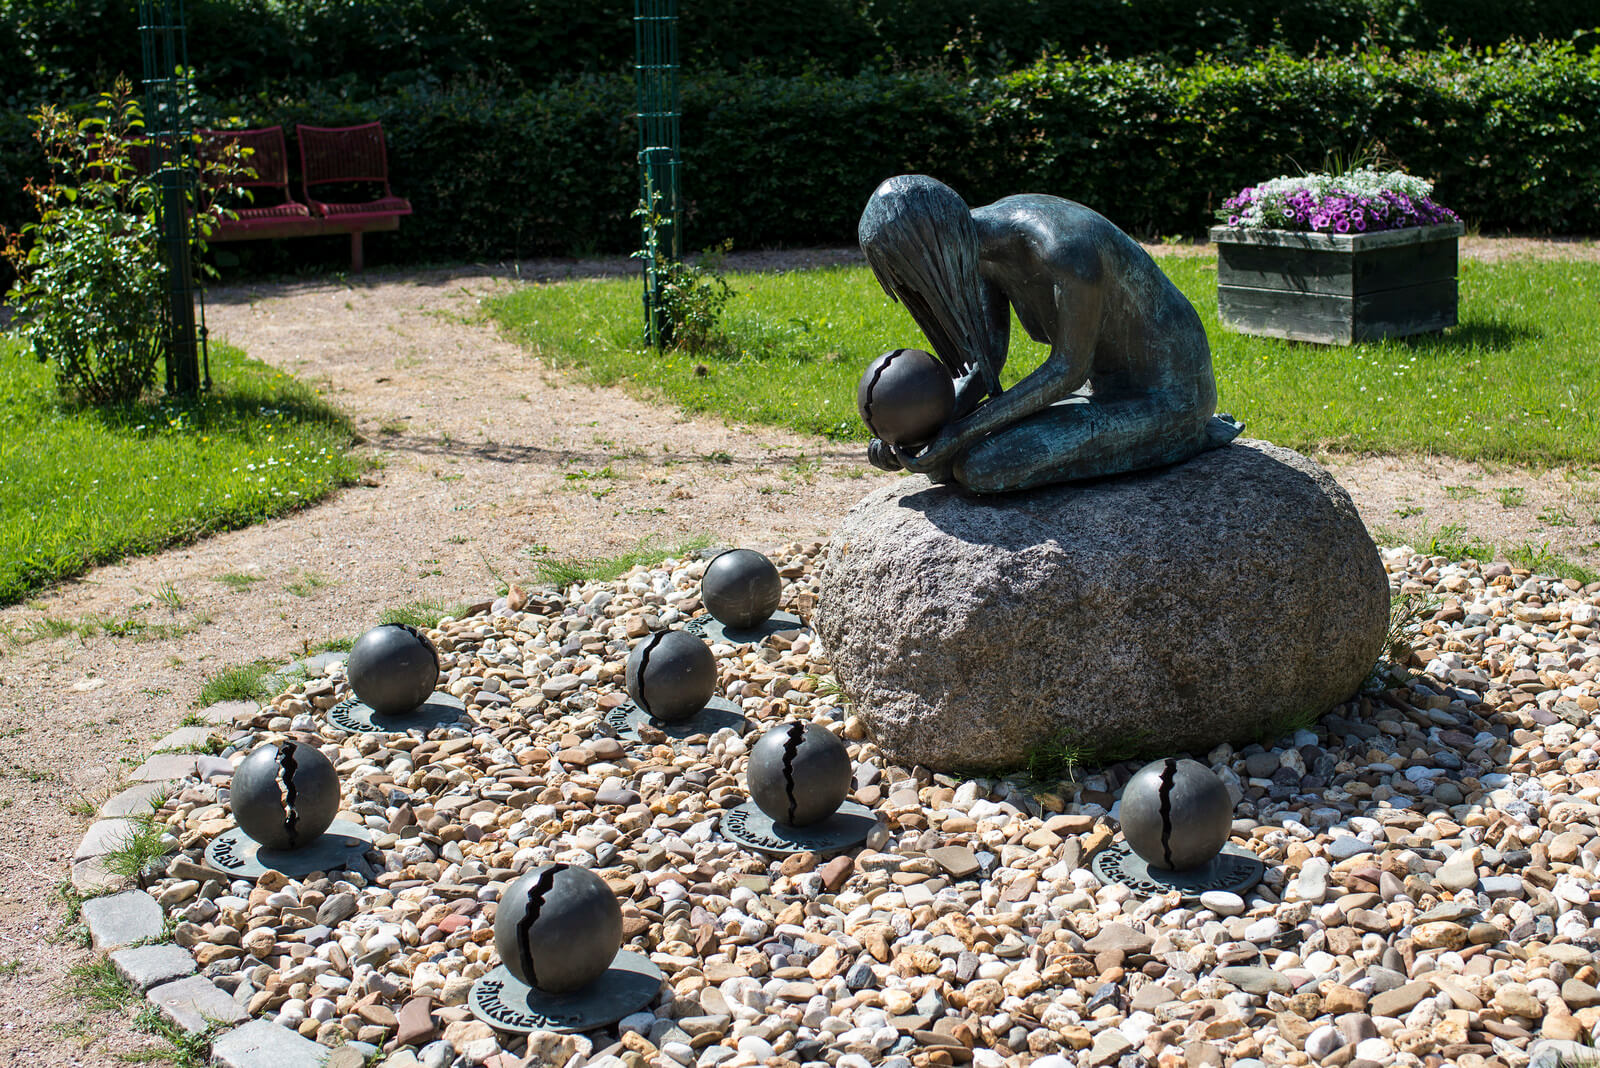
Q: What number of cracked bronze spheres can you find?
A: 8